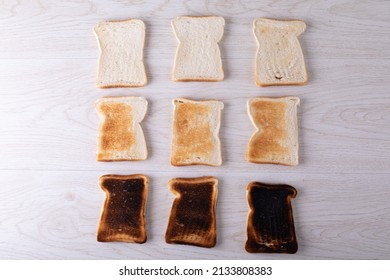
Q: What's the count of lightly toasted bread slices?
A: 3